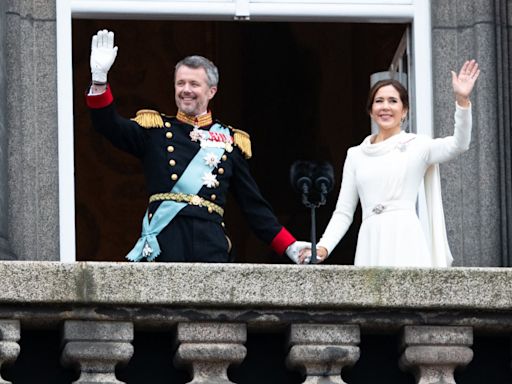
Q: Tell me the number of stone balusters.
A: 5